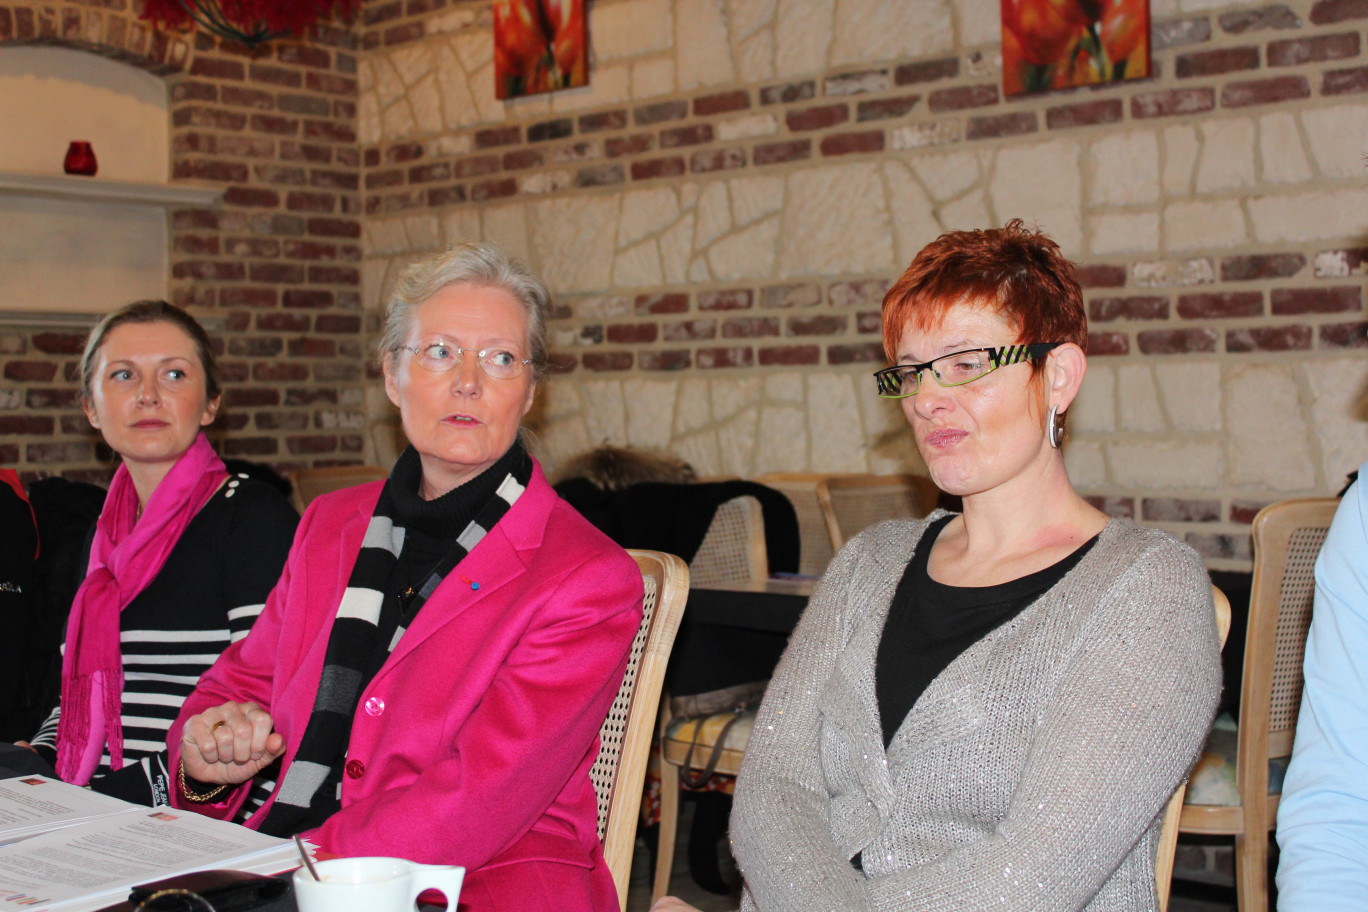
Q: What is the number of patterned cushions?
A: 2